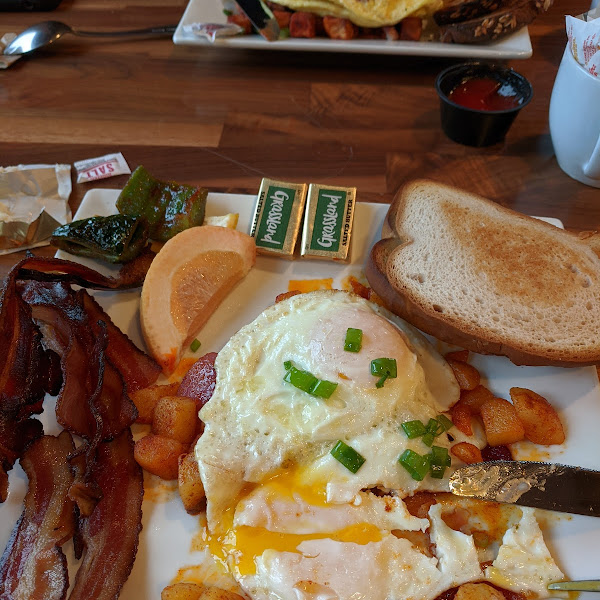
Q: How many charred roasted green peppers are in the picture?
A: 2